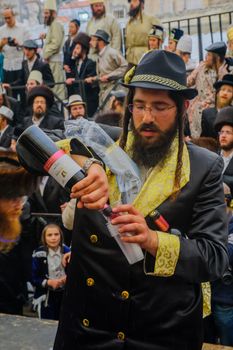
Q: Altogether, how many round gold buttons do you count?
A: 5